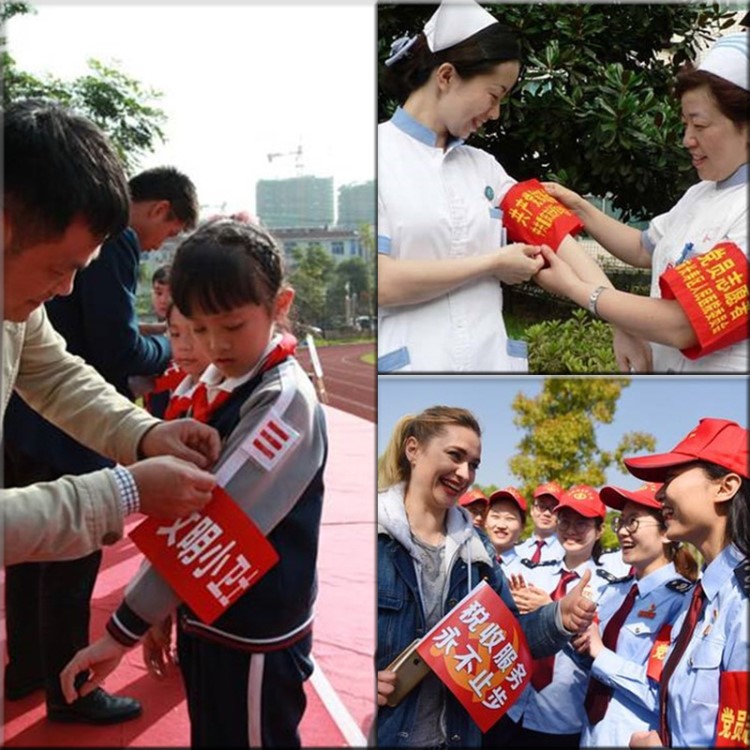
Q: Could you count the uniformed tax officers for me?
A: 6